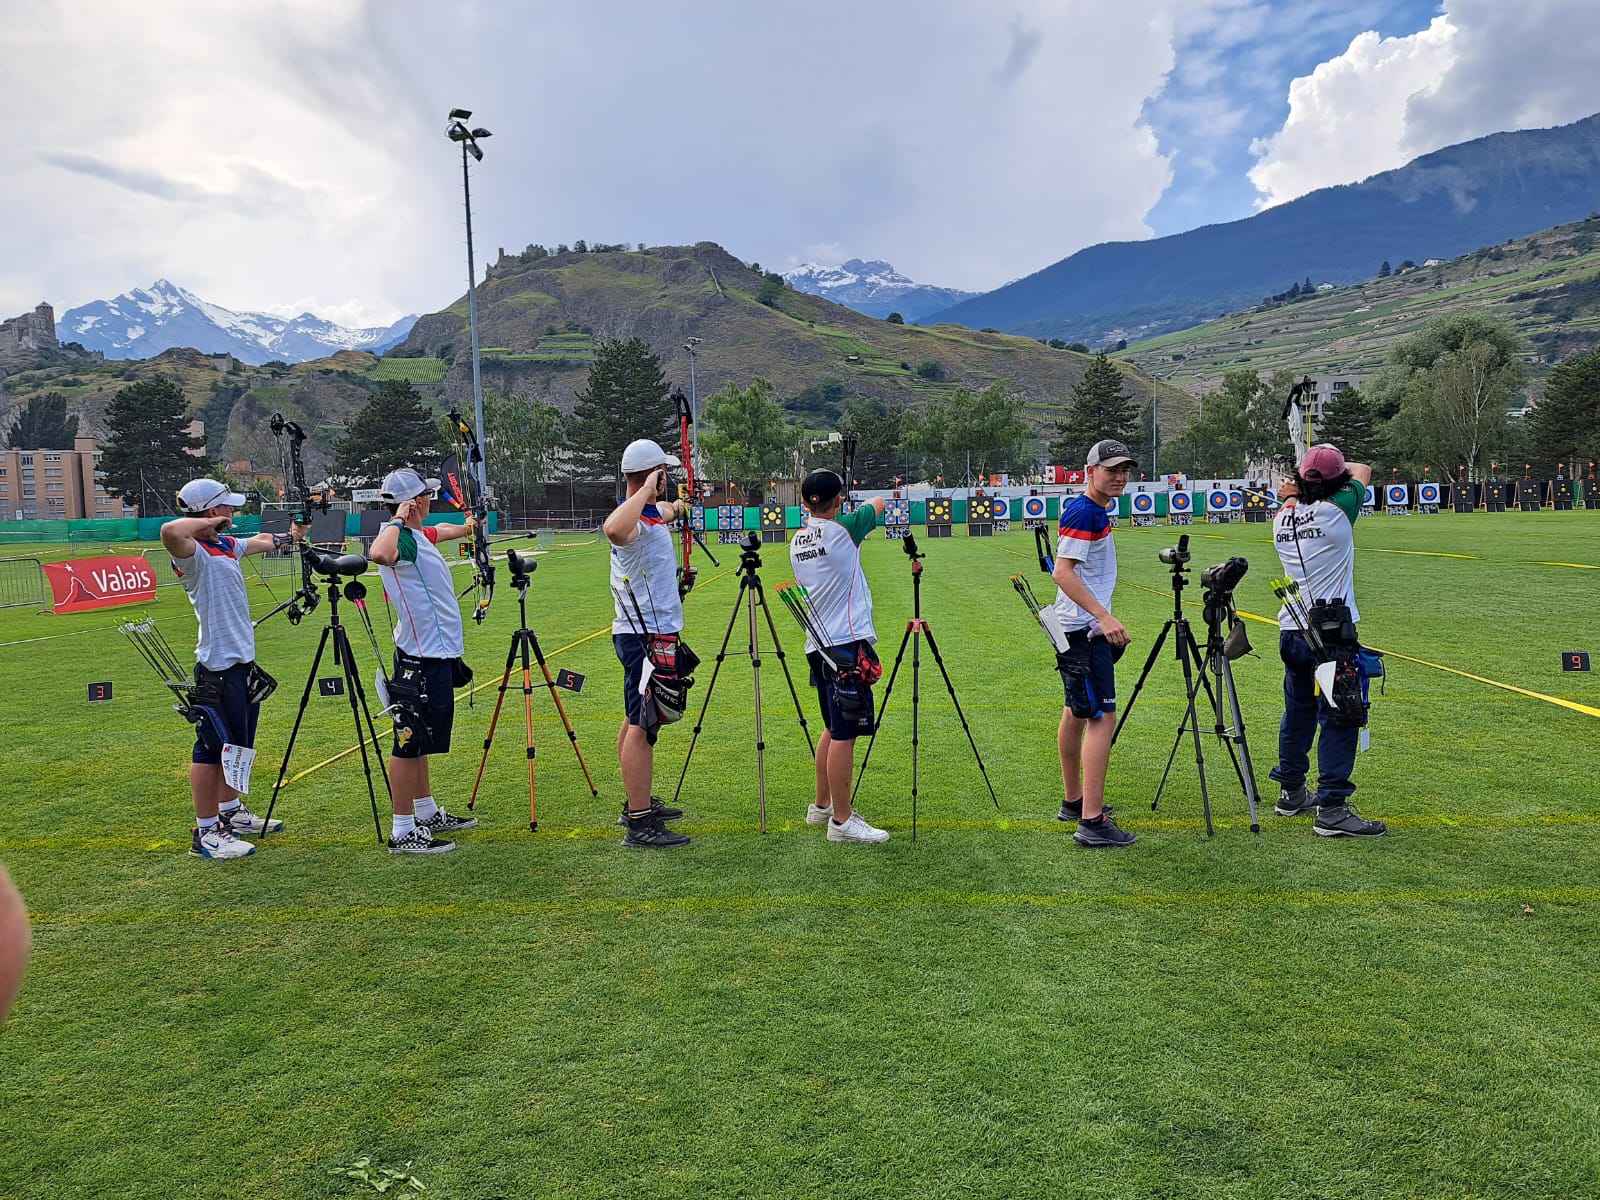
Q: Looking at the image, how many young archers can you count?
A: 6